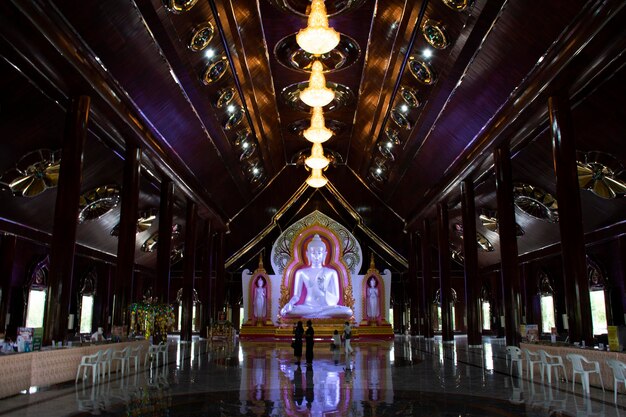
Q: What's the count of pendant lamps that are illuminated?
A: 5